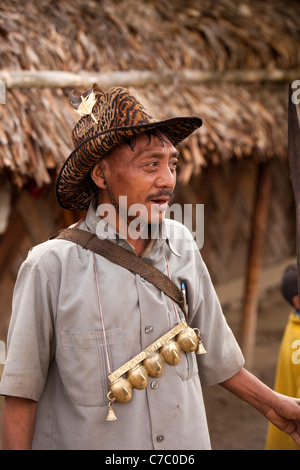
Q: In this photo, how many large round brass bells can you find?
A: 5